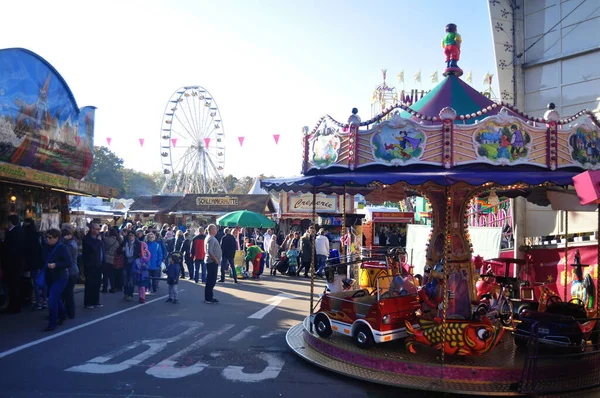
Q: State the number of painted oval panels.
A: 4